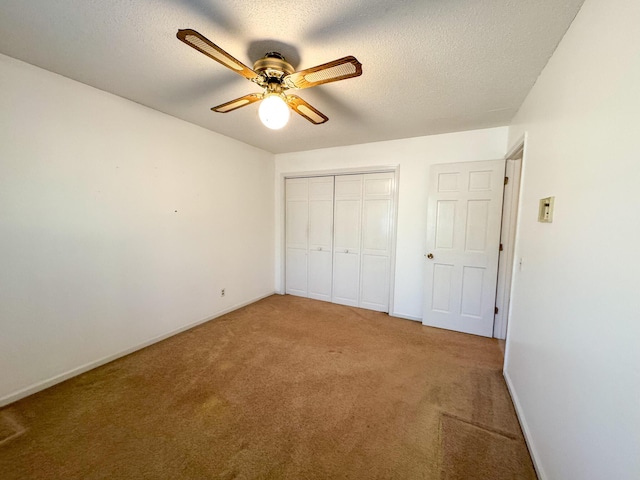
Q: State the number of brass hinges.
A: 3